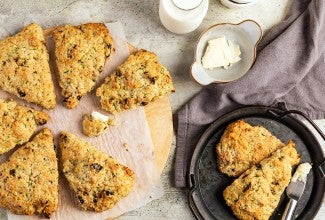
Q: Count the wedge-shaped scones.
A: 8